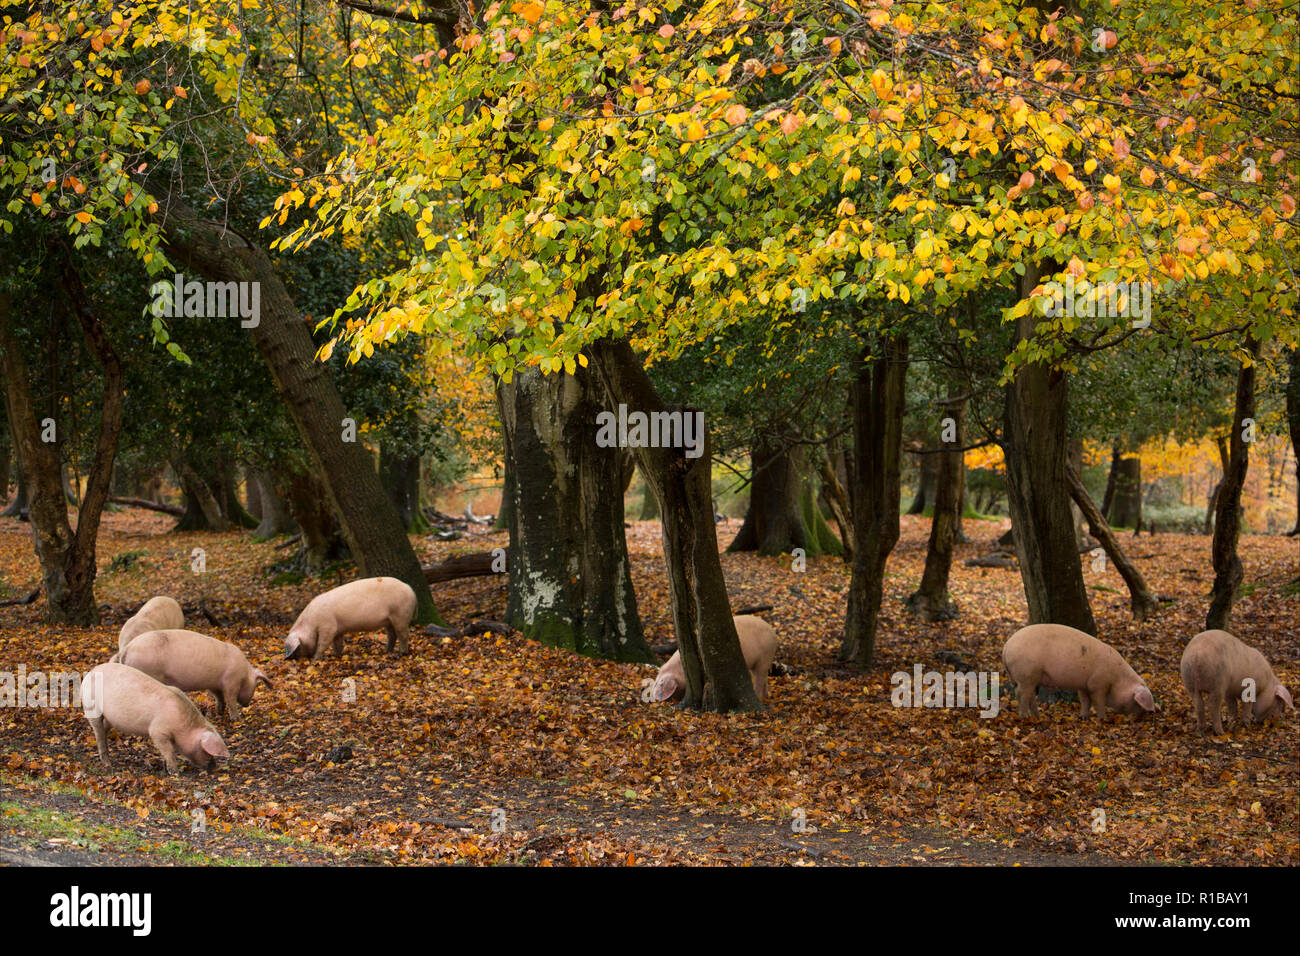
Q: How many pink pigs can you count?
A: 7